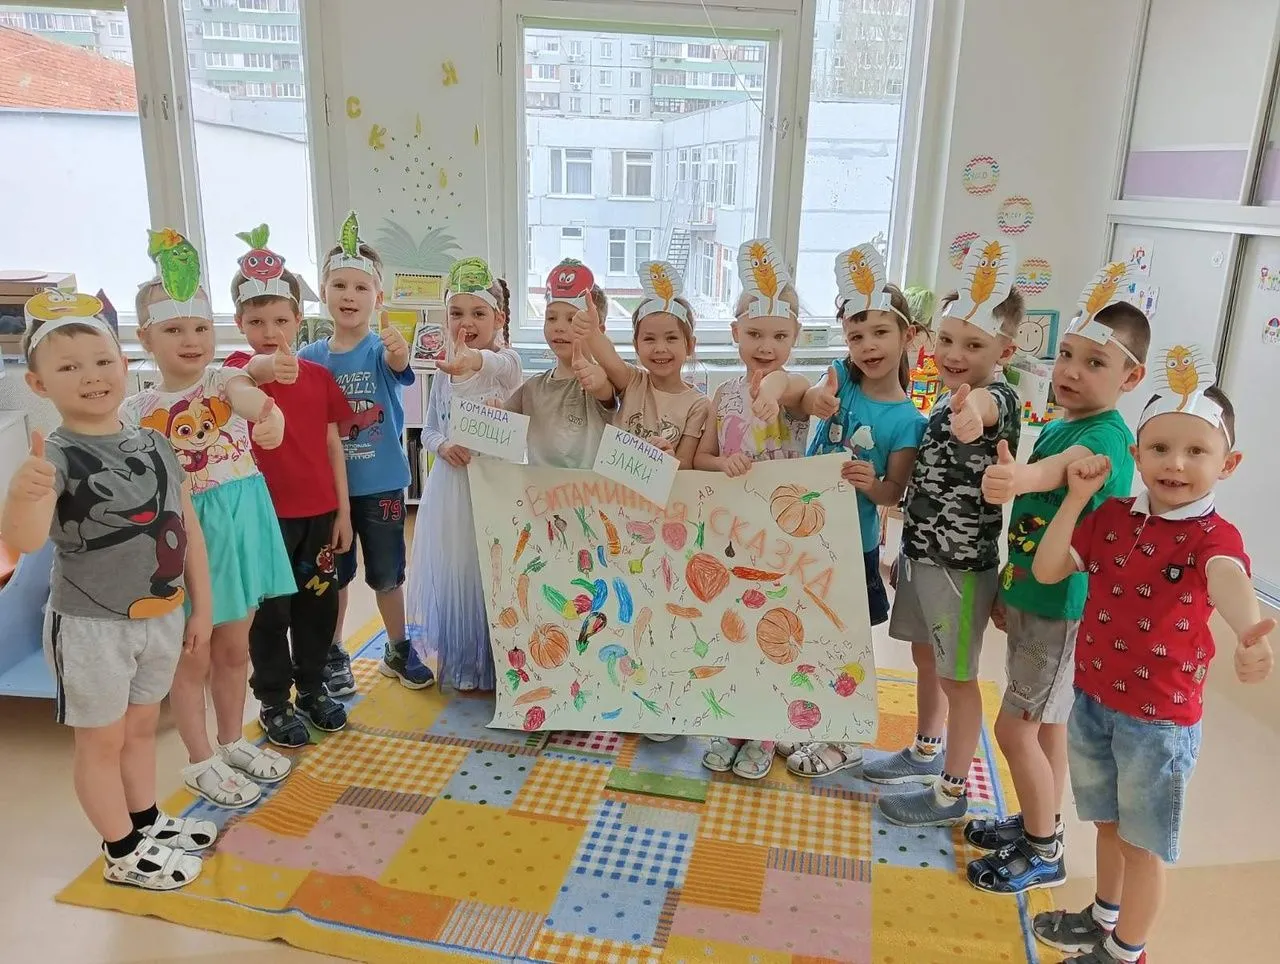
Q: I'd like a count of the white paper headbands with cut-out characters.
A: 12